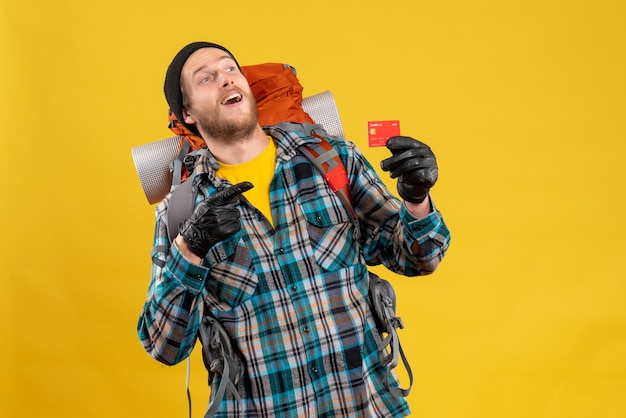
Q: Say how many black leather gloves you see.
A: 2